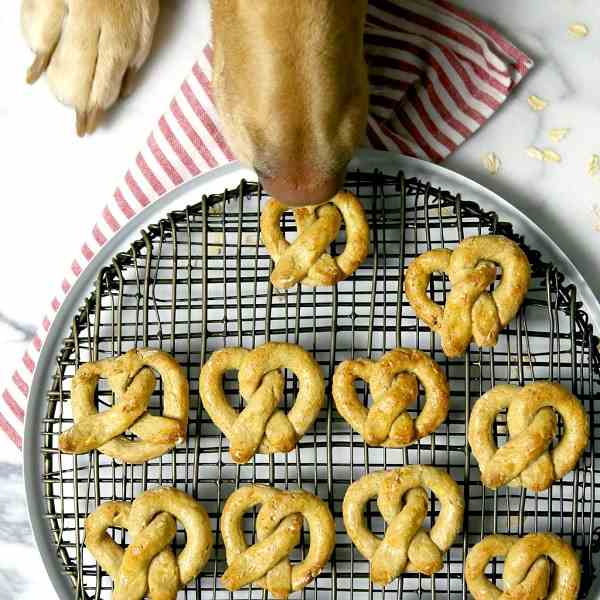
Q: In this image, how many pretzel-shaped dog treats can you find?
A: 10